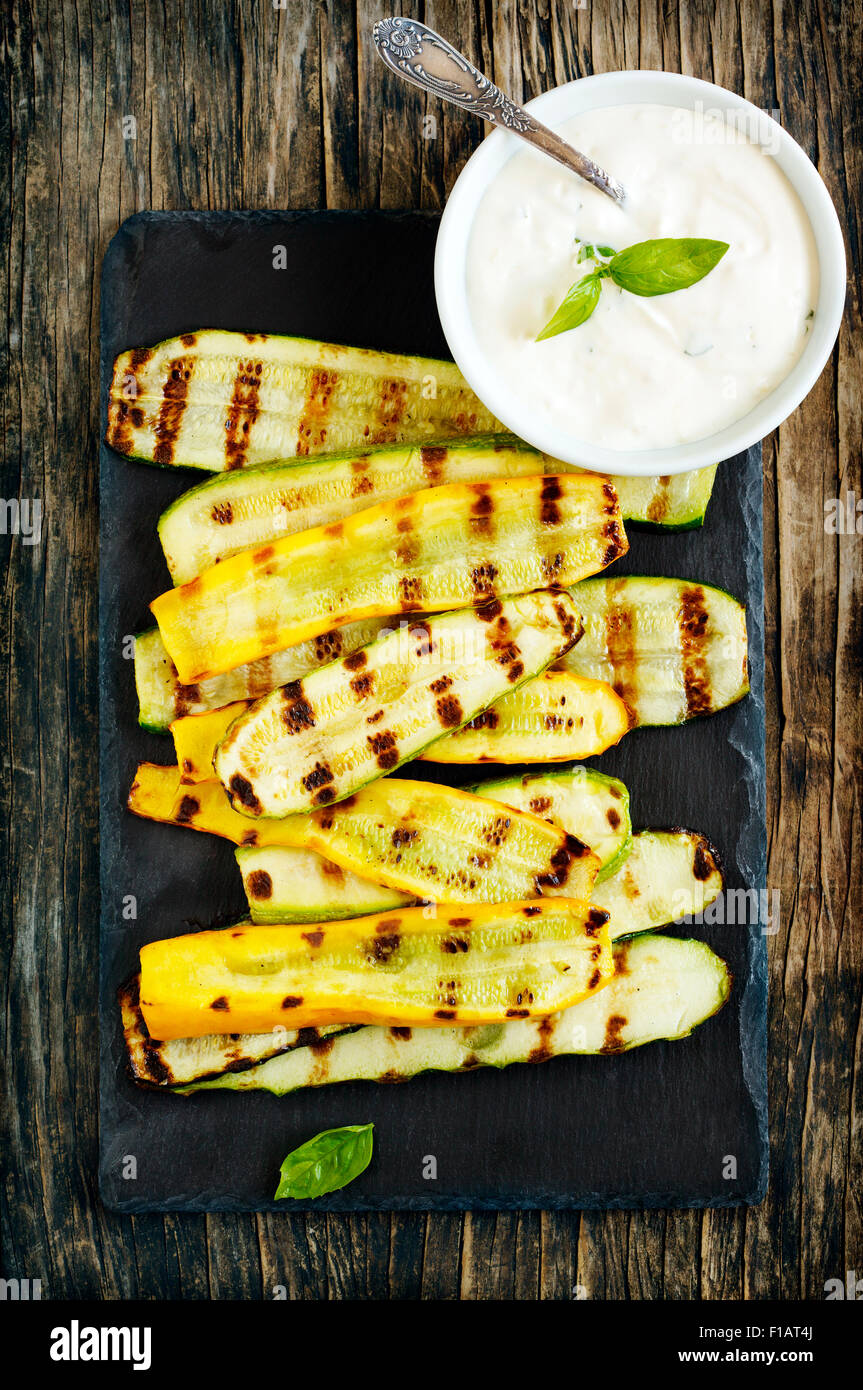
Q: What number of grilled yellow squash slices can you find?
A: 4